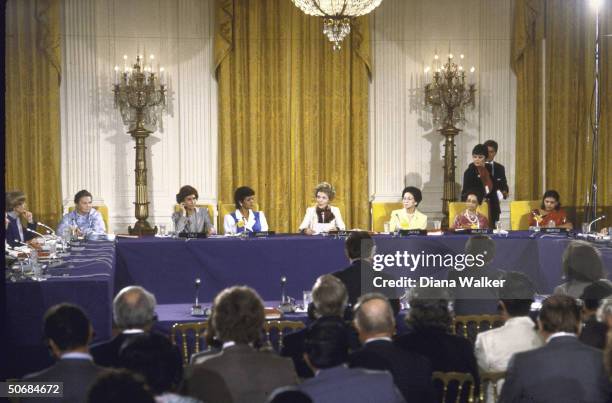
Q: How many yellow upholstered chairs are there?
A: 6